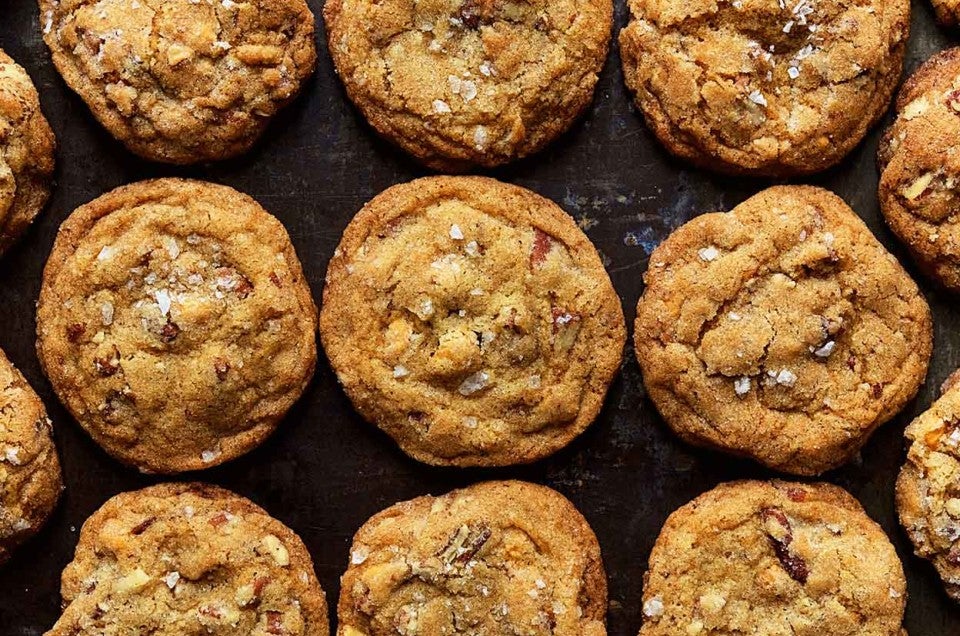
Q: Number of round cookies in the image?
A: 14